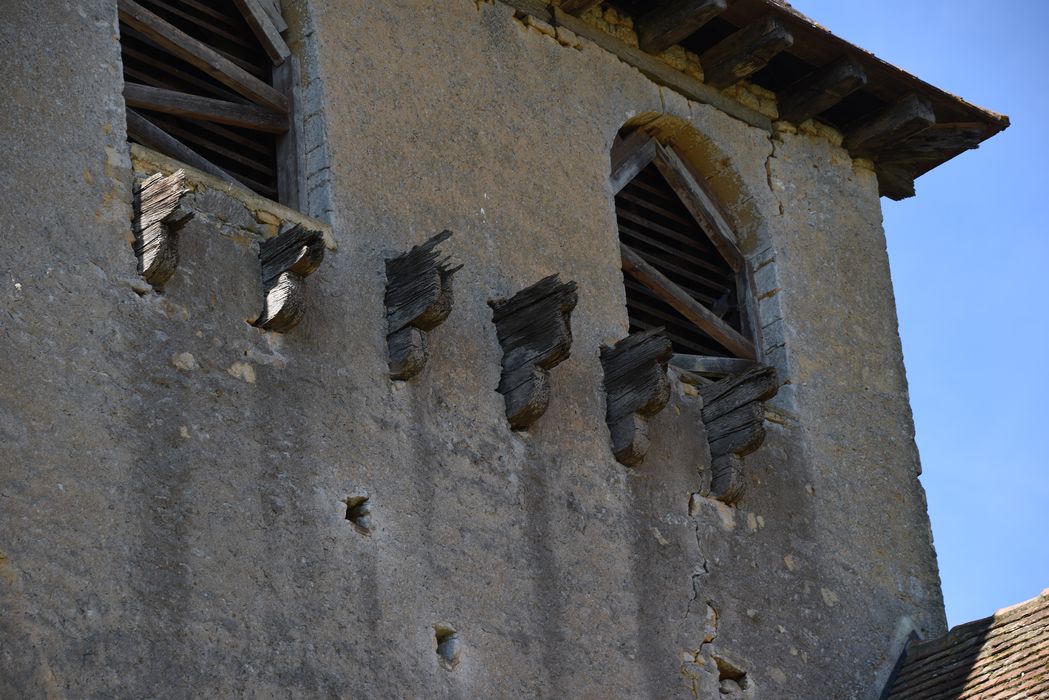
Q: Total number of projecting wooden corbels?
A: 6